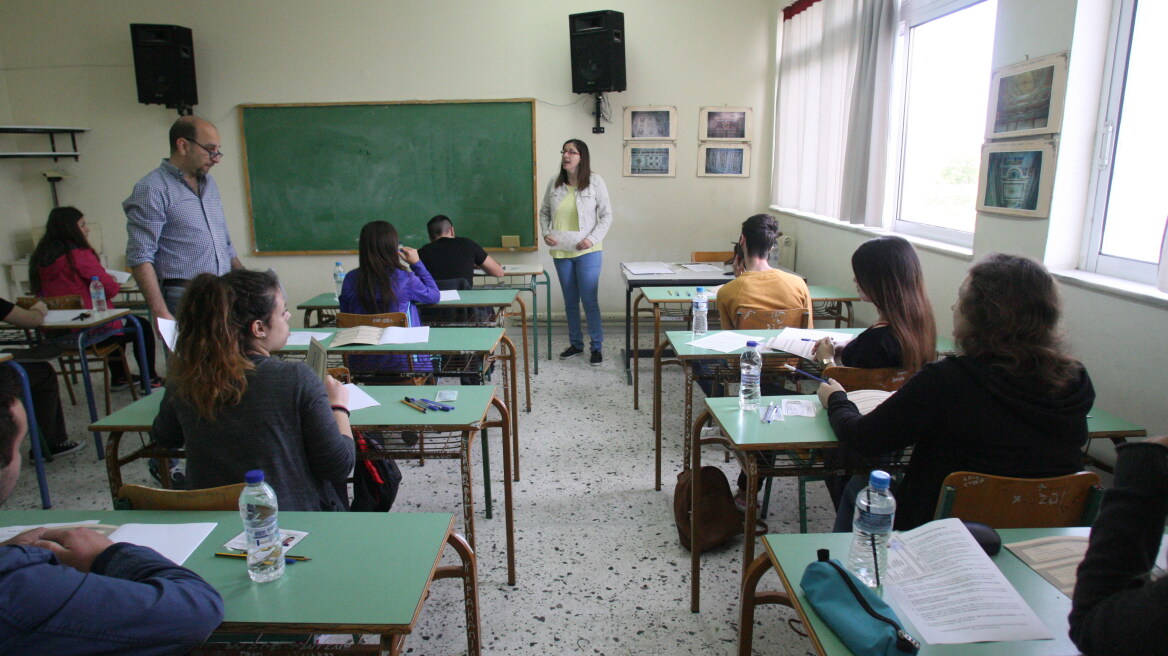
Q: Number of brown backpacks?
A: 1